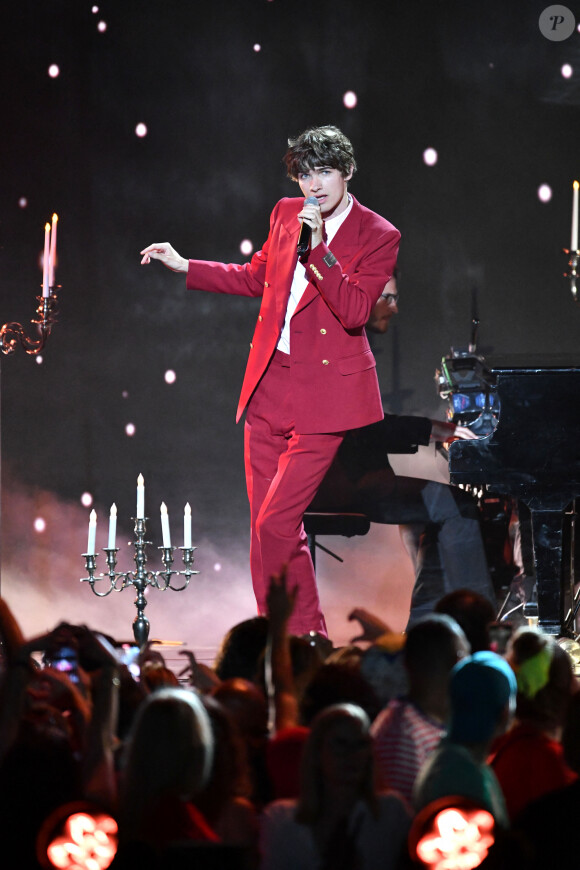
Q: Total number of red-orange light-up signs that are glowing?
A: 2